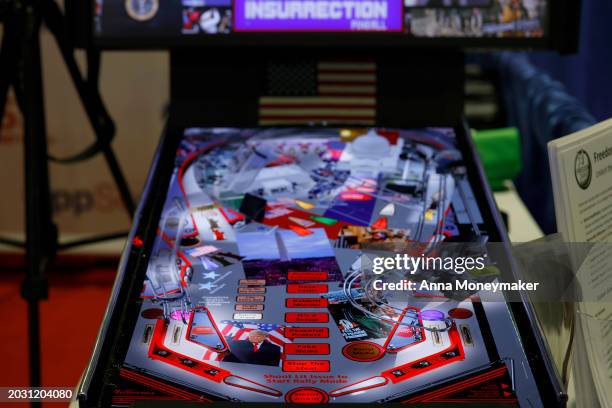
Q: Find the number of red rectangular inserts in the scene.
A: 7